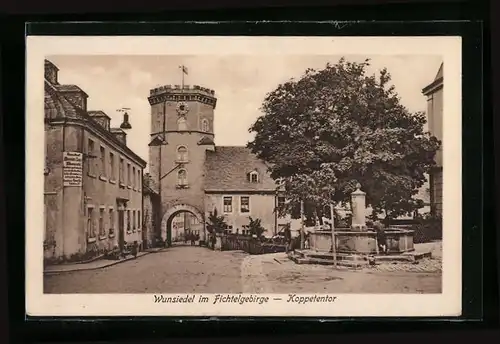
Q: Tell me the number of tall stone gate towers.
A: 1